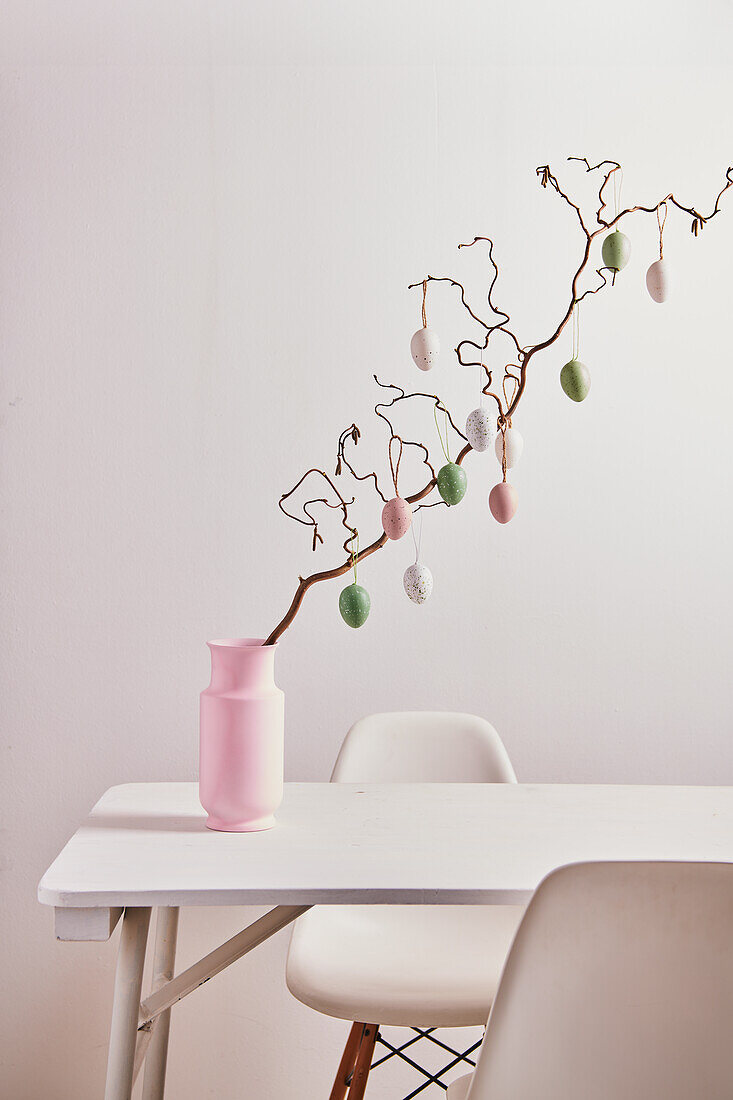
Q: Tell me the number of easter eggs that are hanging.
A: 11